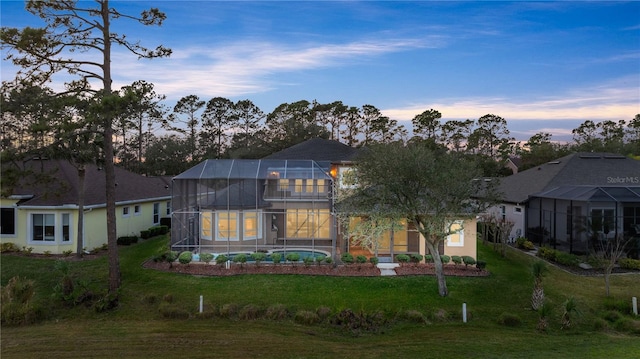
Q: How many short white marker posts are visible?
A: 3